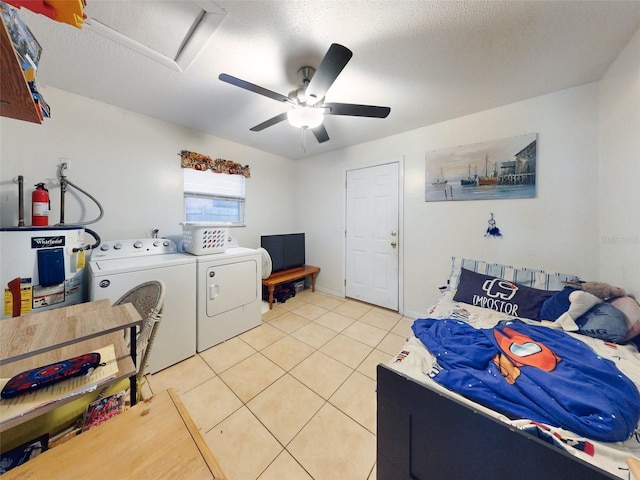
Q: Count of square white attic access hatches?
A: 1